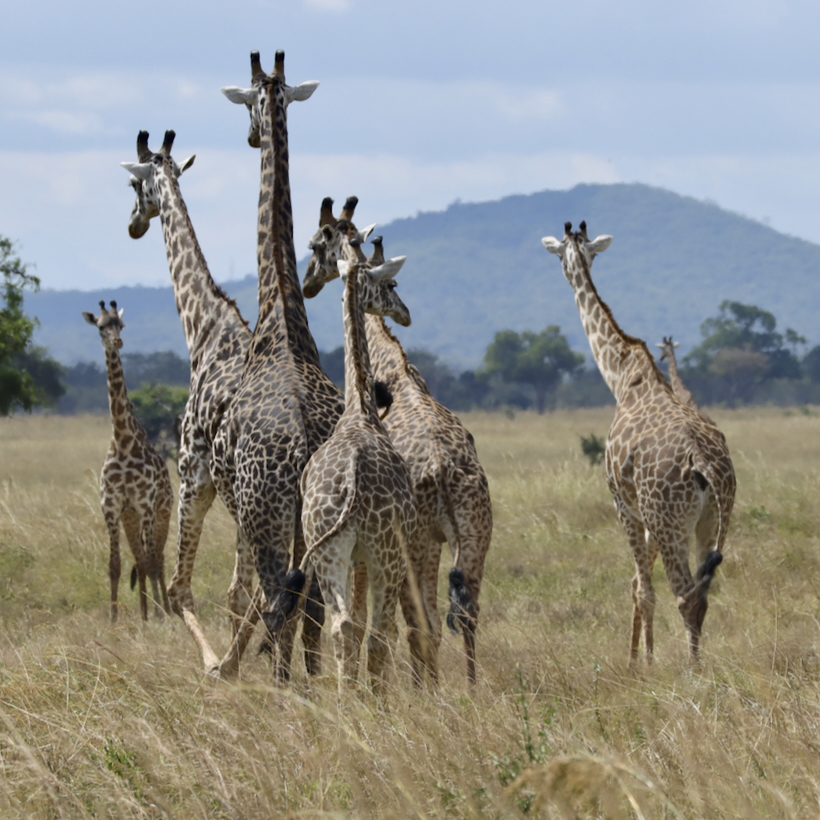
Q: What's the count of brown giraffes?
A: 7